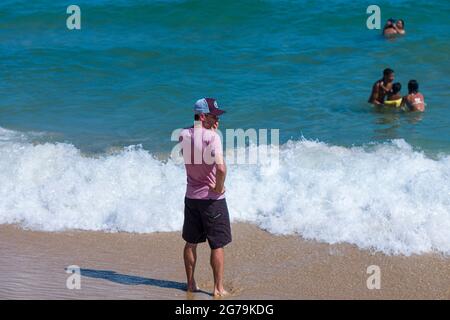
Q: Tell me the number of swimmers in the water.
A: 5